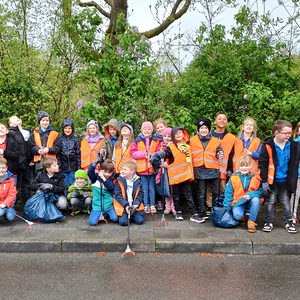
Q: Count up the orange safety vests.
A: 11